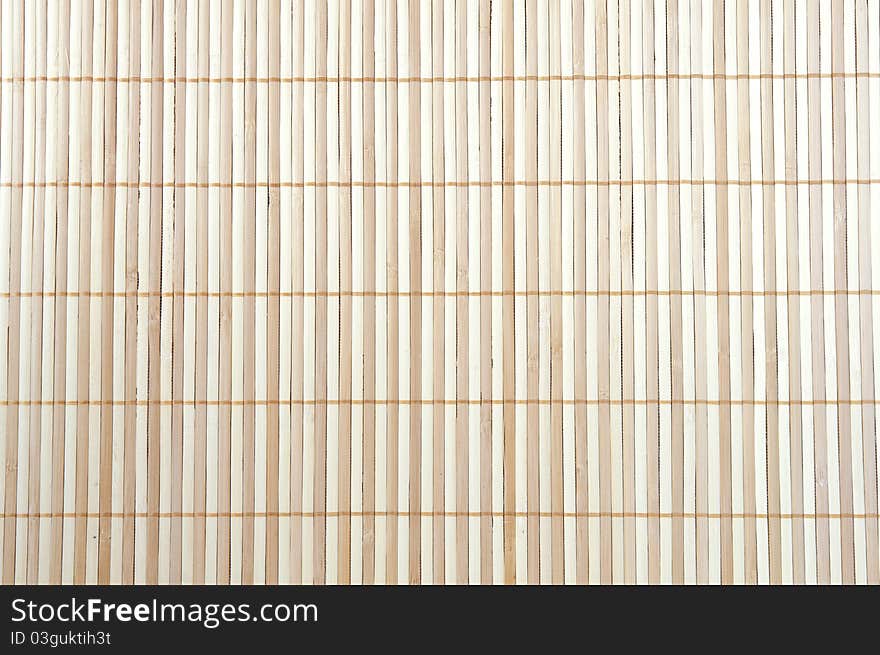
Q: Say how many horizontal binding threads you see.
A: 5